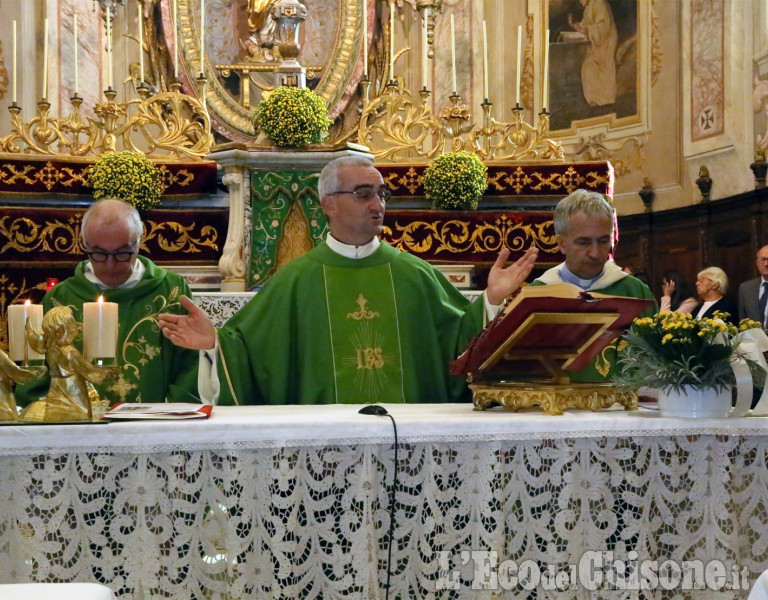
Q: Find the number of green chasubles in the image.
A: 3